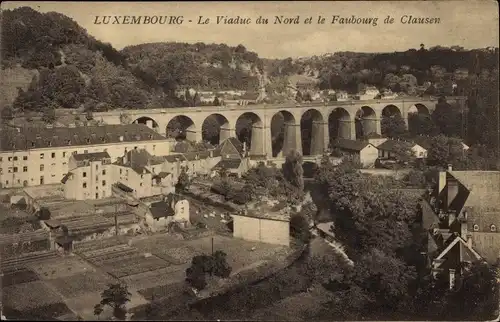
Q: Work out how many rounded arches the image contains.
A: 10